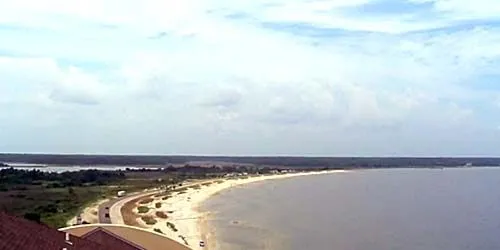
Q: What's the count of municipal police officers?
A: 0